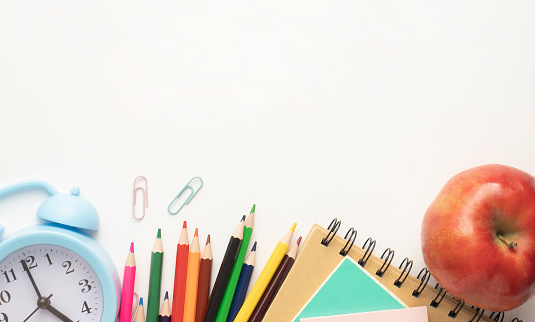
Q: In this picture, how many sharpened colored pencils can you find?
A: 12